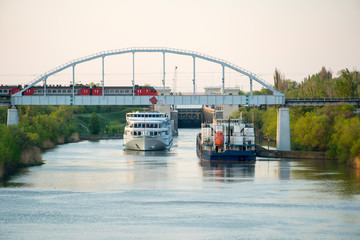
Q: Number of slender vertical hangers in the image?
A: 8